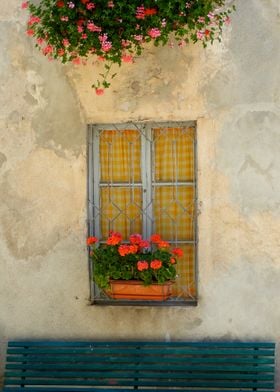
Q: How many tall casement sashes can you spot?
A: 2